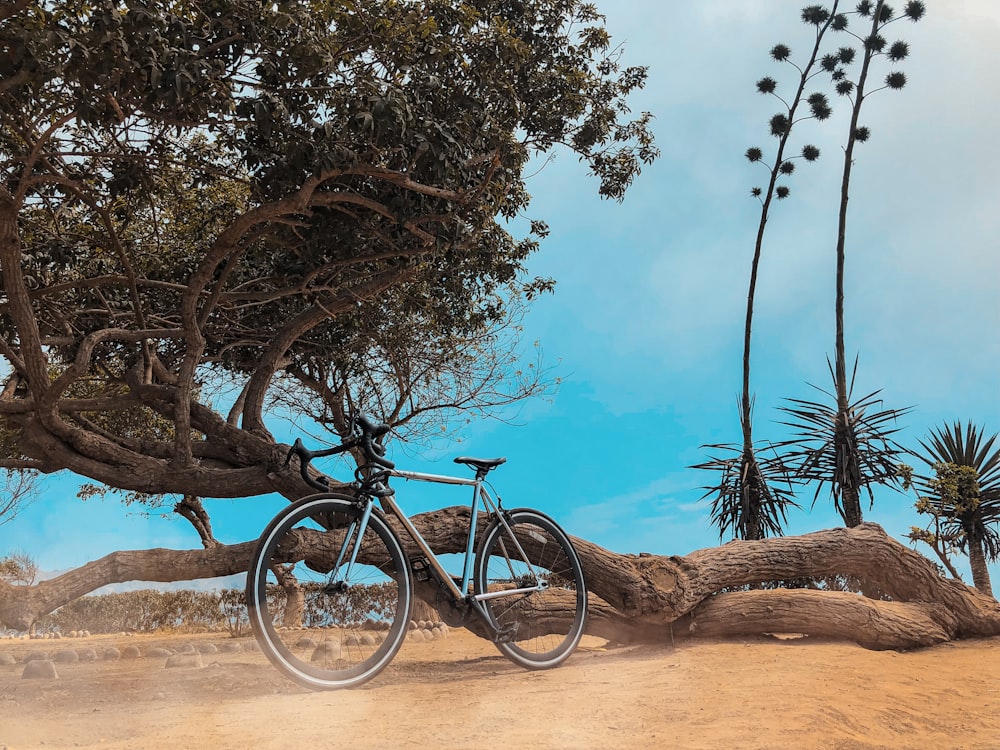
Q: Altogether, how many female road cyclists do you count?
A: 0